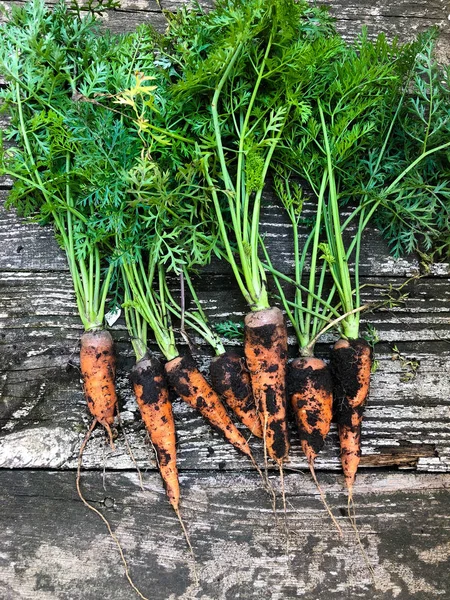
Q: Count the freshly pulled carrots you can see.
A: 7